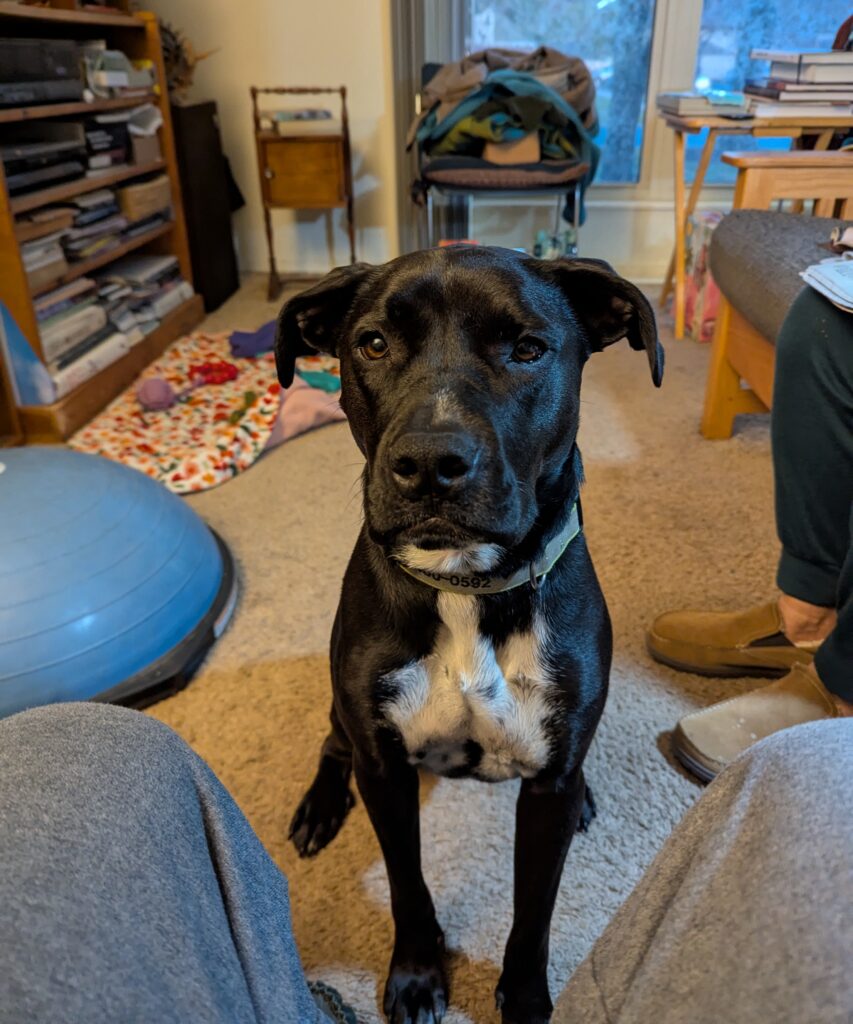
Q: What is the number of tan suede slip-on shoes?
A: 2